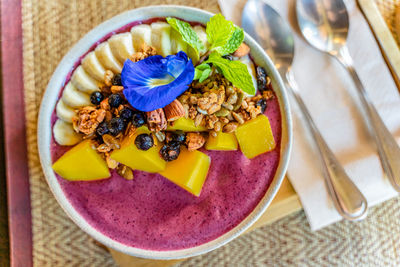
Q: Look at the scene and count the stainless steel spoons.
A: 2